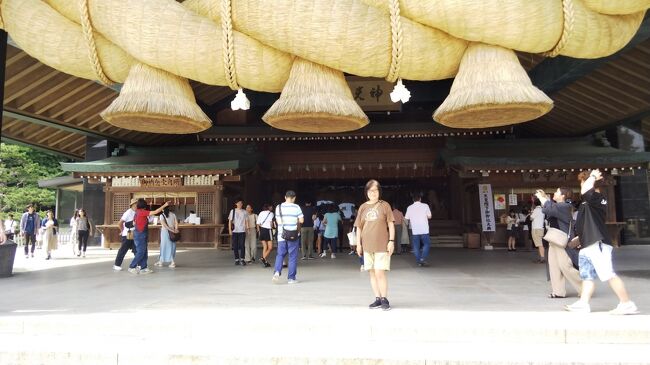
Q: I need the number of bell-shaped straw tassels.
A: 3